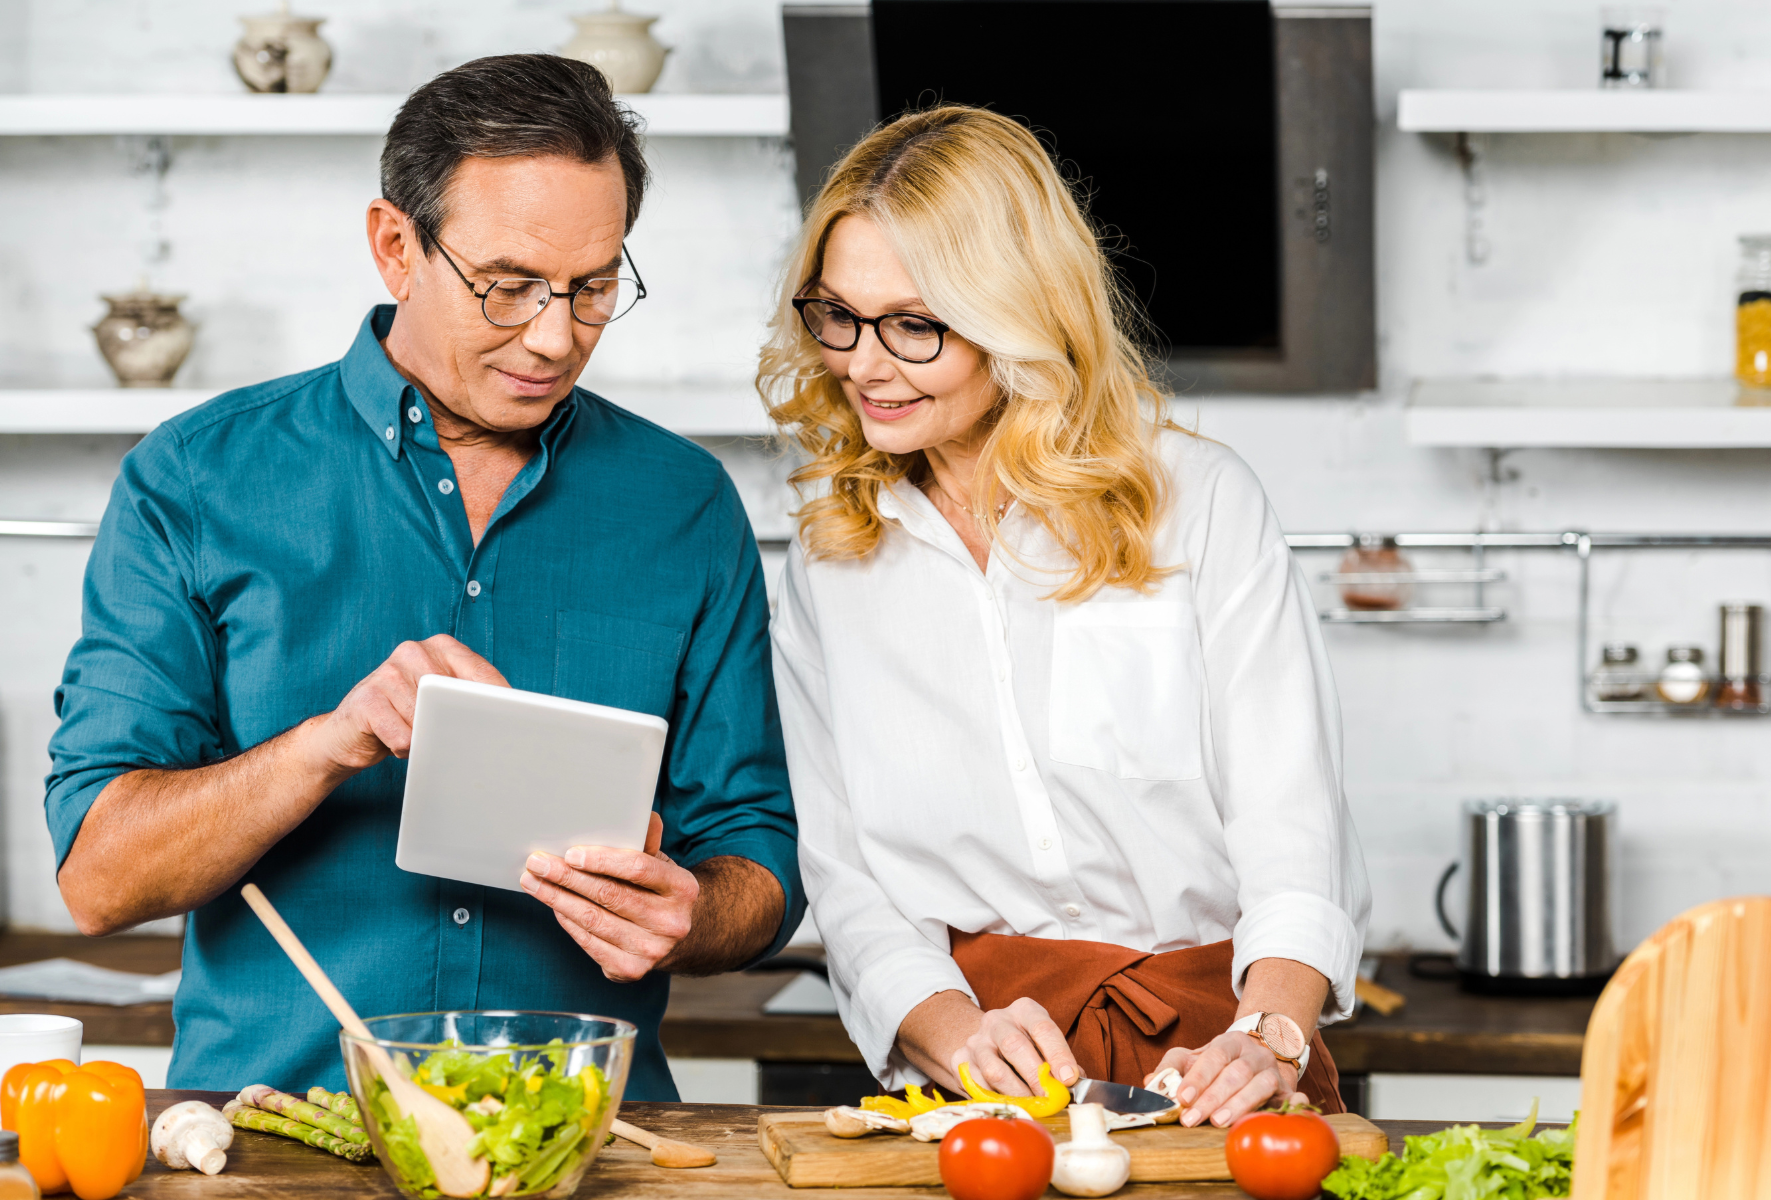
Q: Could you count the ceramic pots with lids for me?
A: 3